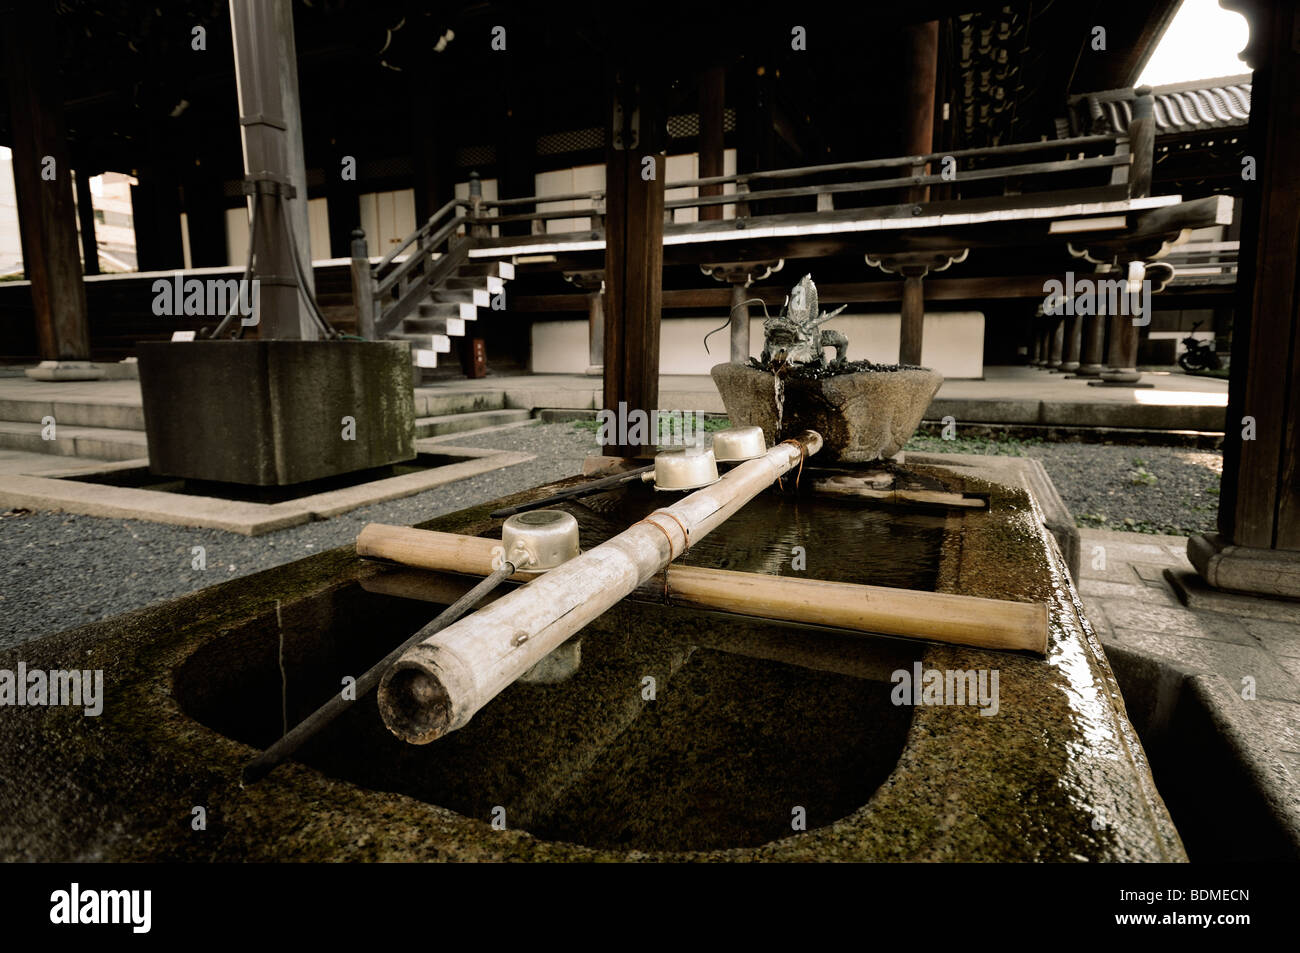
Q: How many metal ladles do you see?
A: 3